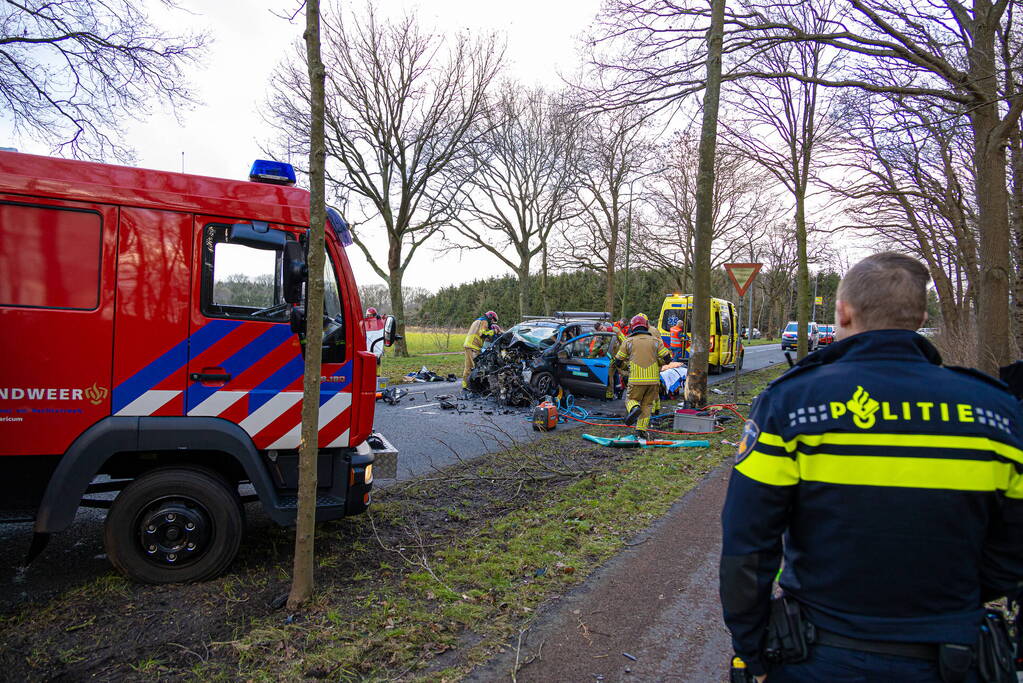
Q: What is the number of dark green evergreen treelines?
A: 1